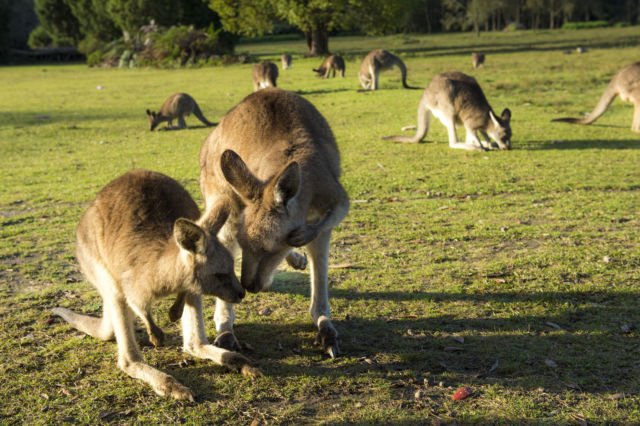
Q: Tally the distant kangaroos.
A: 8